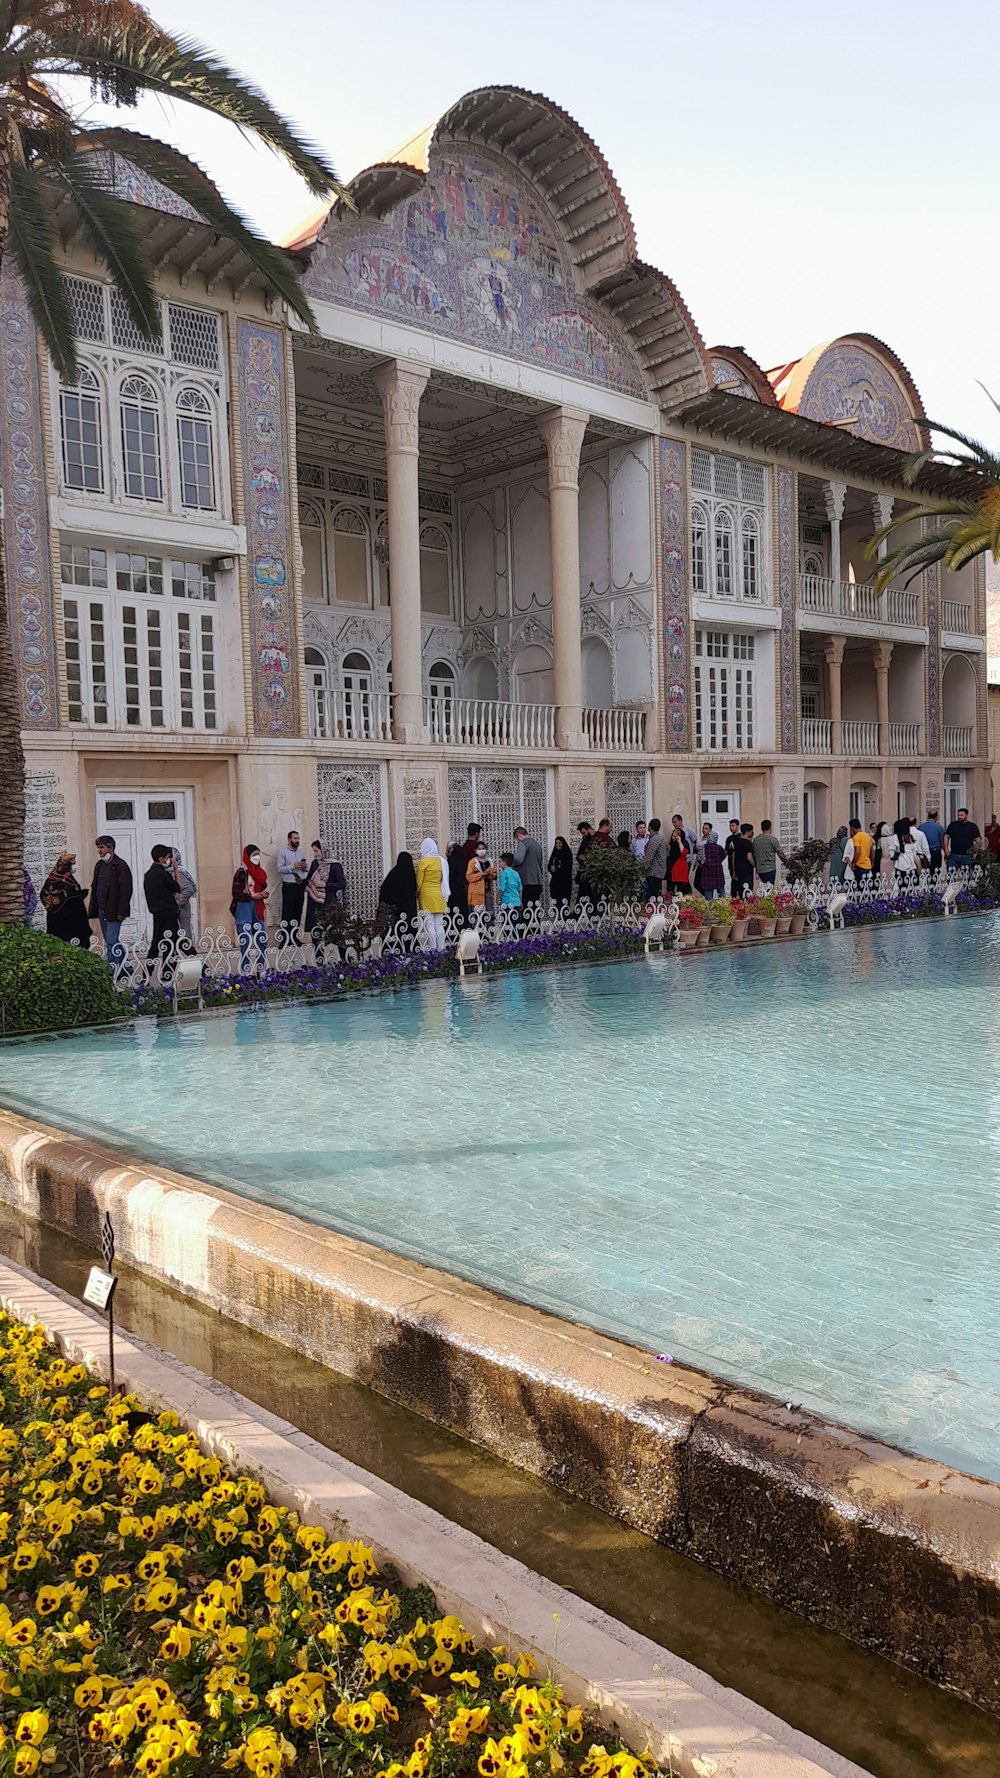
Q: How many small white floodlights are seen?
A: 5